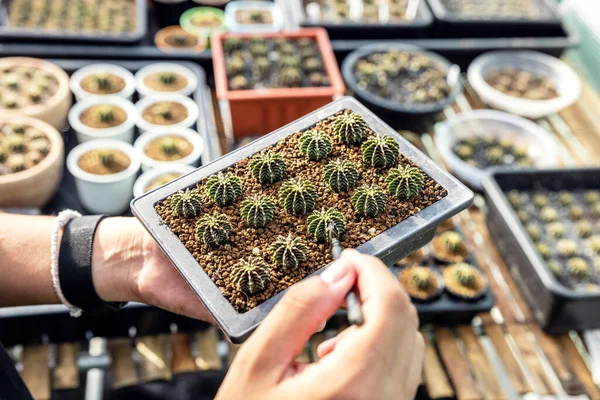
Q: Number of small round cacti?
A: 15